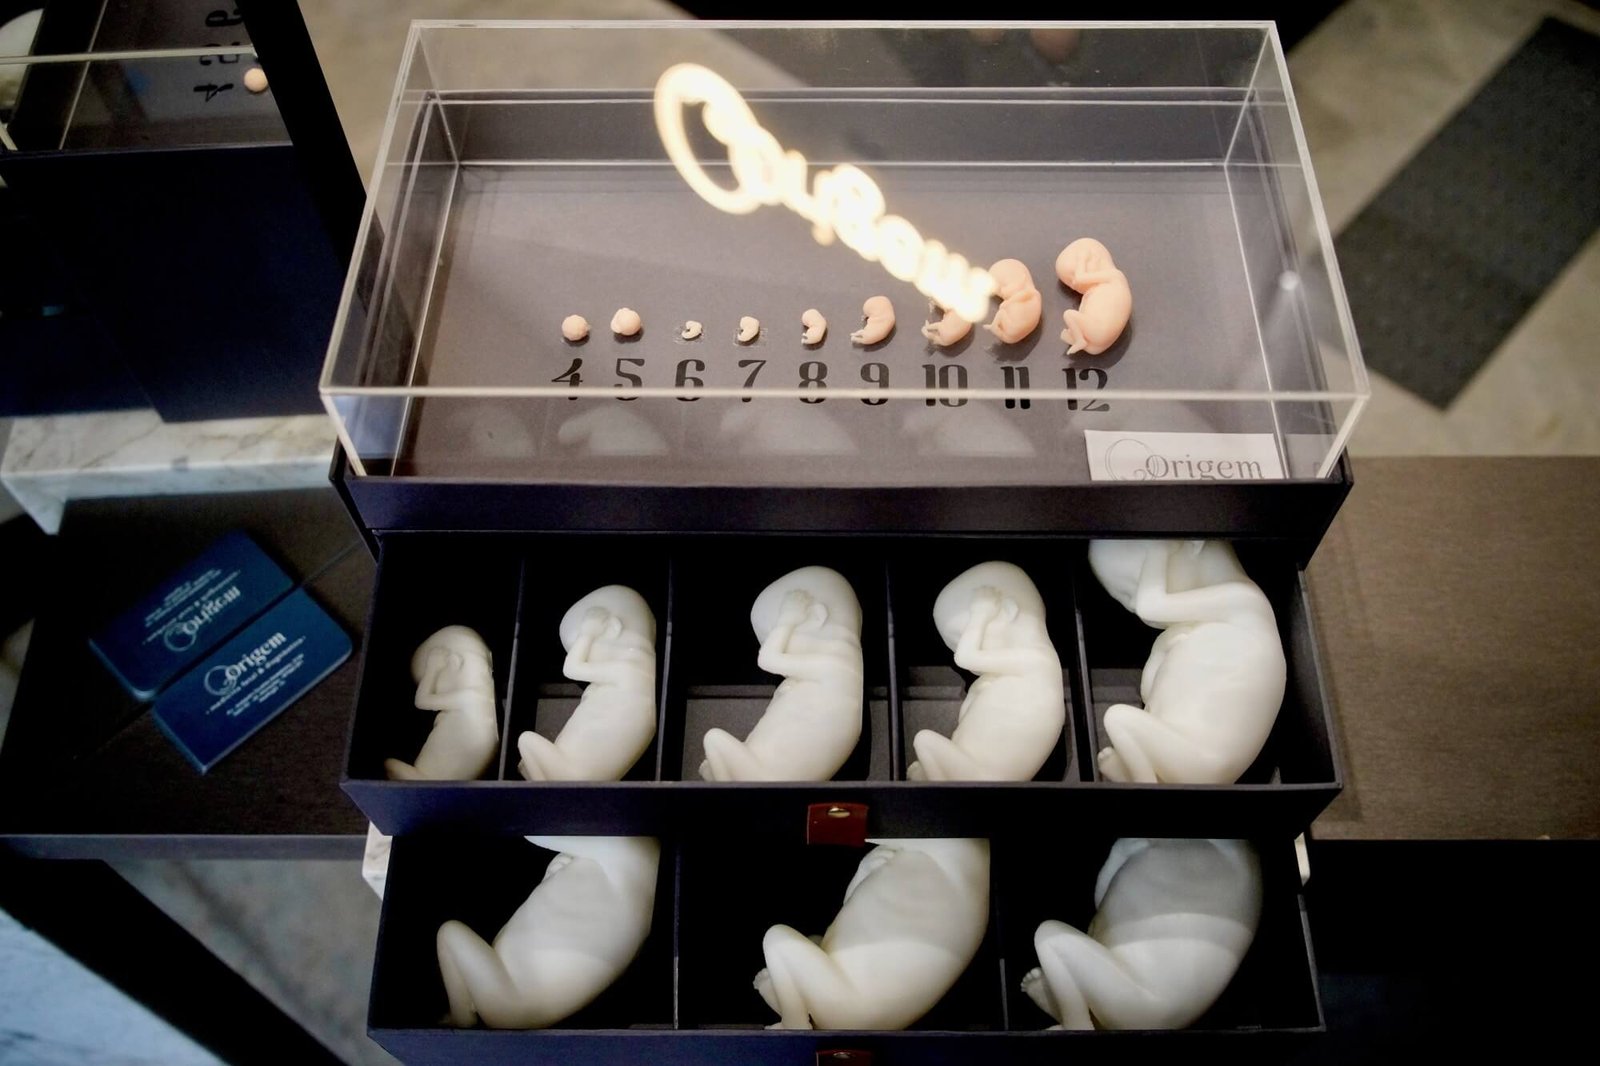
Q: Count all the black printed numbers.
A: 9